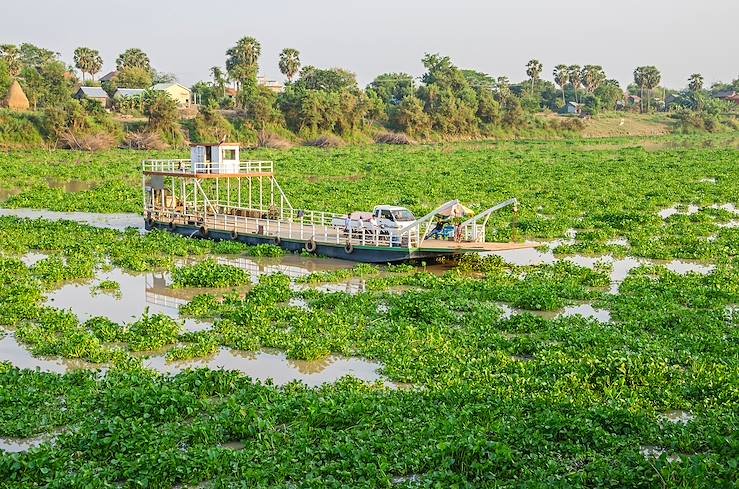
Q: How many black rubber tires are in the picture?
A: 7